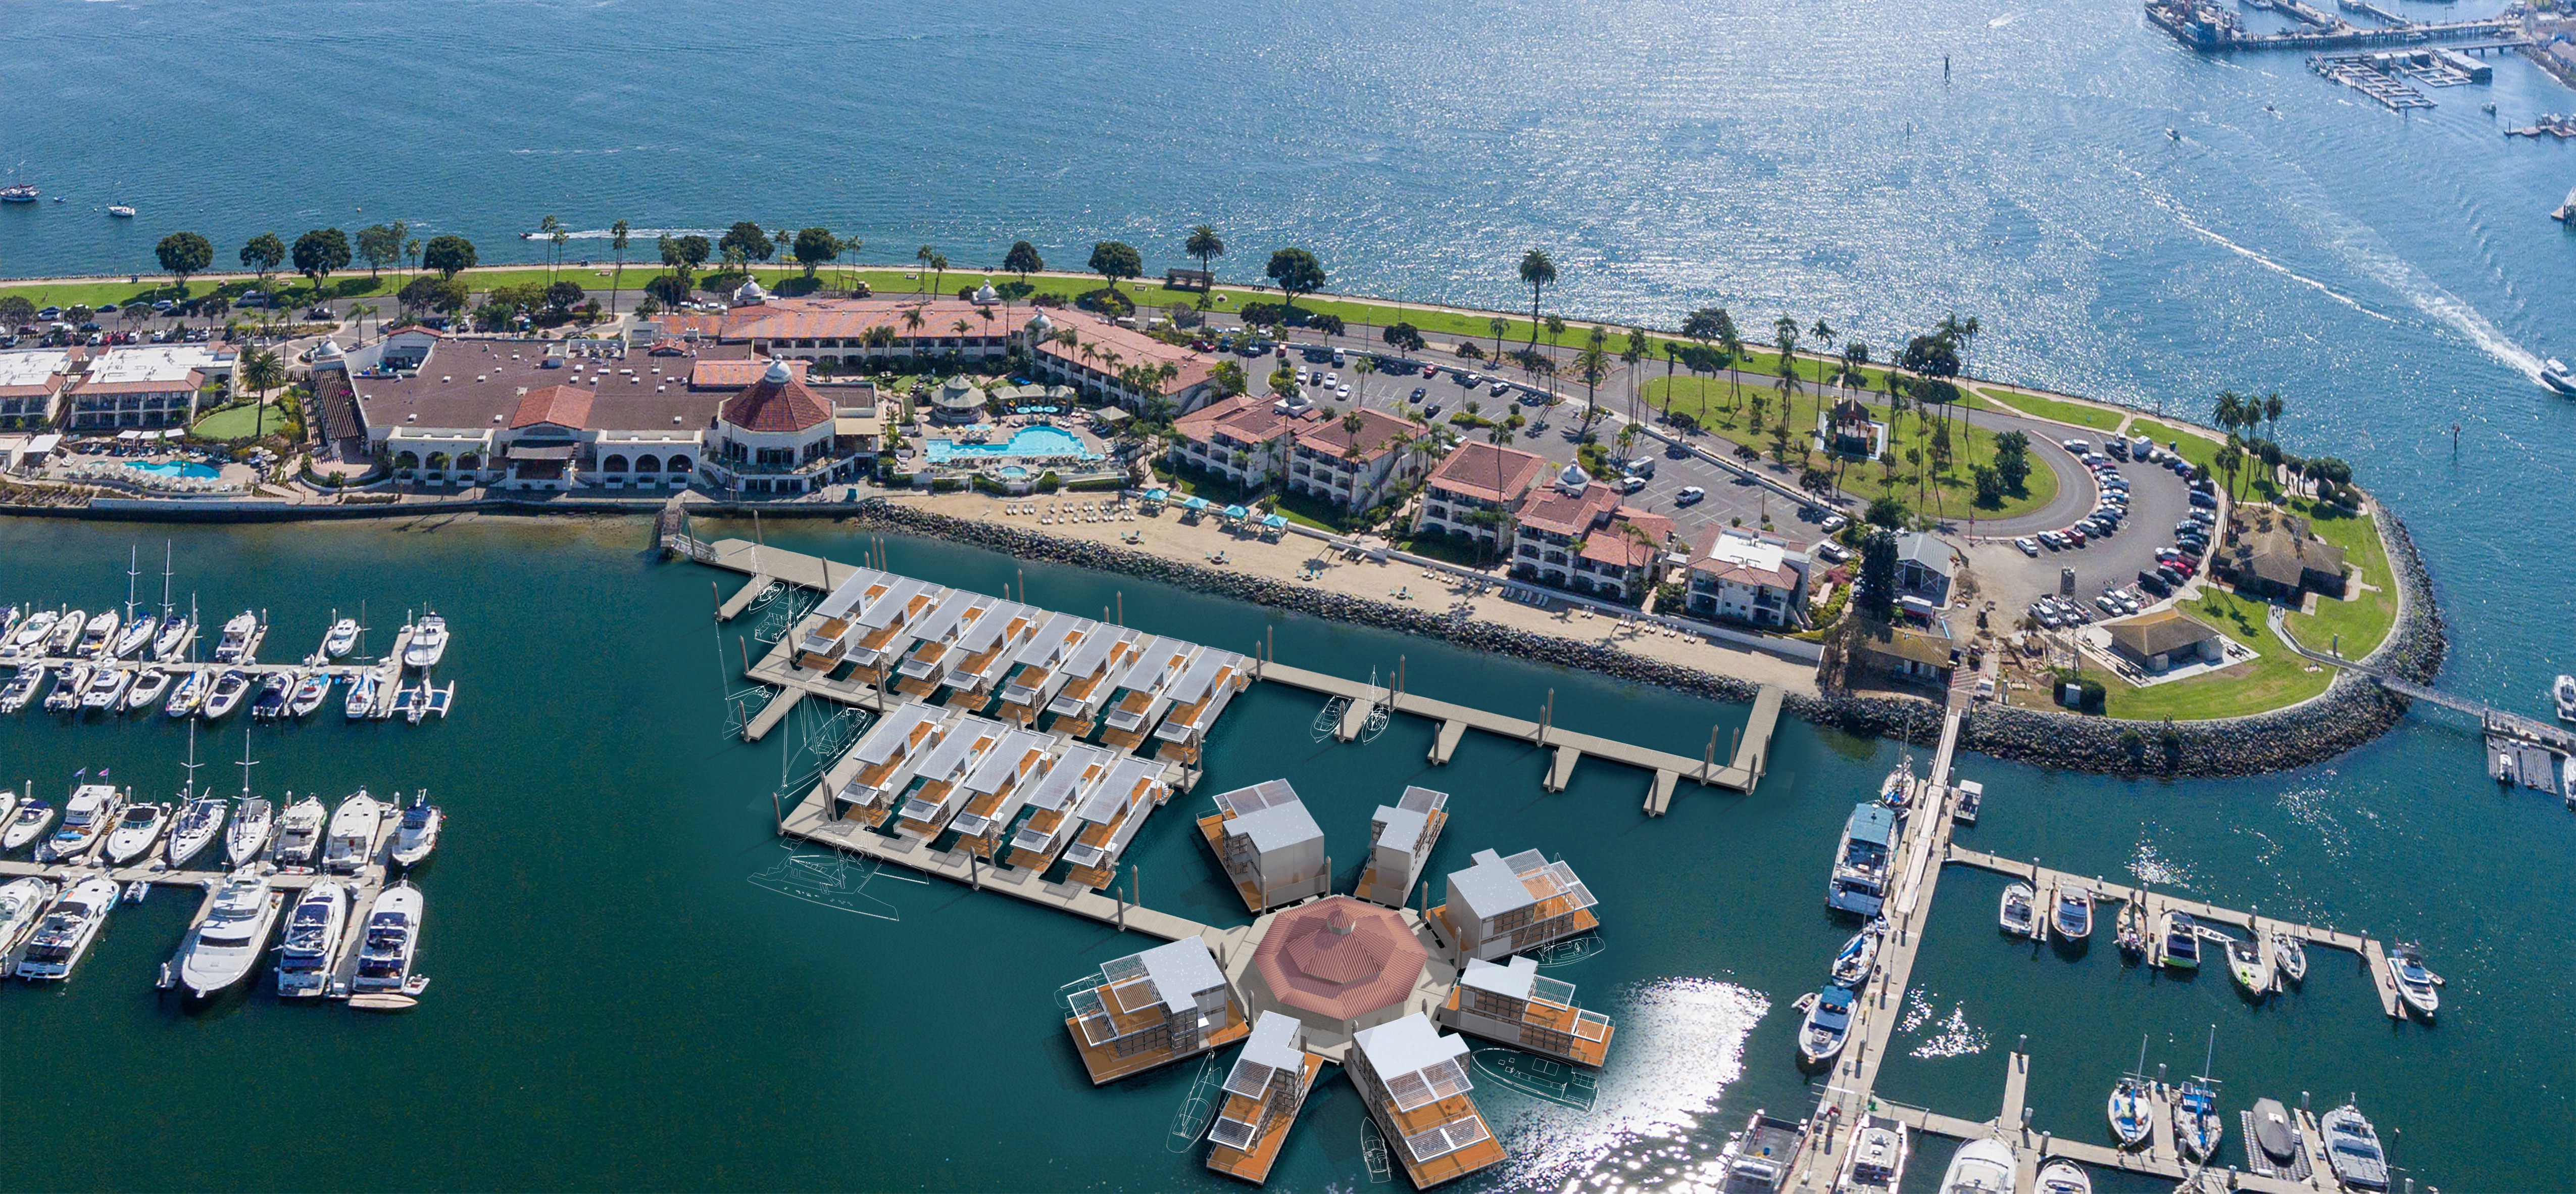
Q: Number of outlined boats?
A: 12